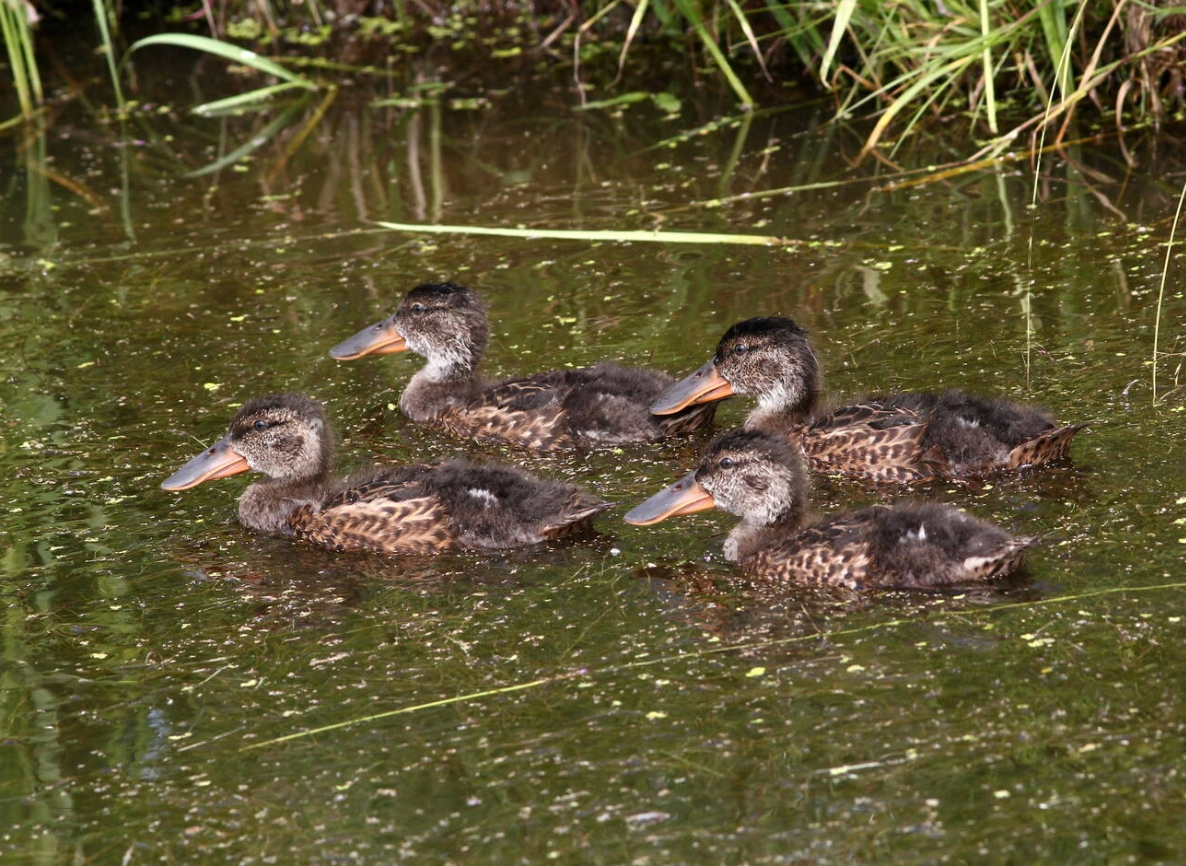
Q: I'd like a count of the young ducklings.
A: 4